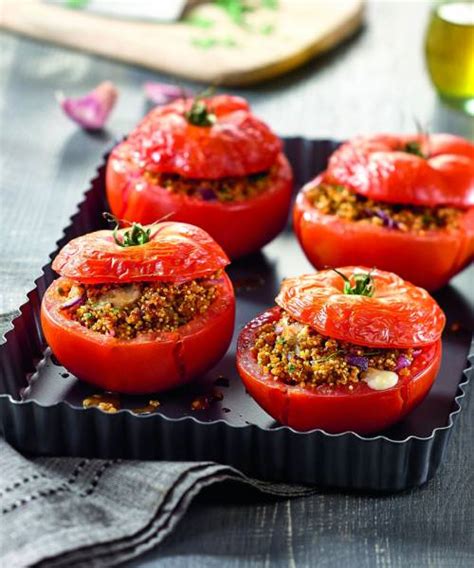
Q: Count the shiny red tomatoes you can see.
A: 4